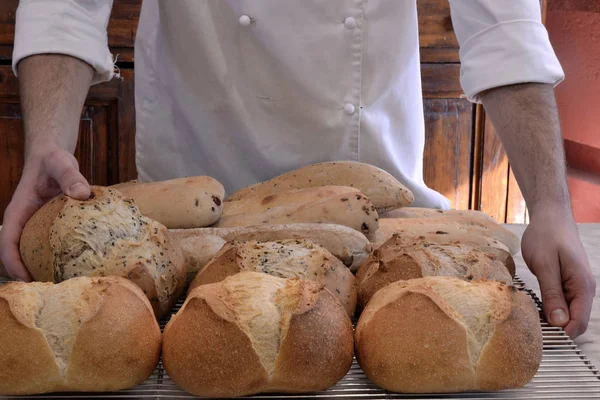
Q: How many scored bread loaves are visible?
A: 6